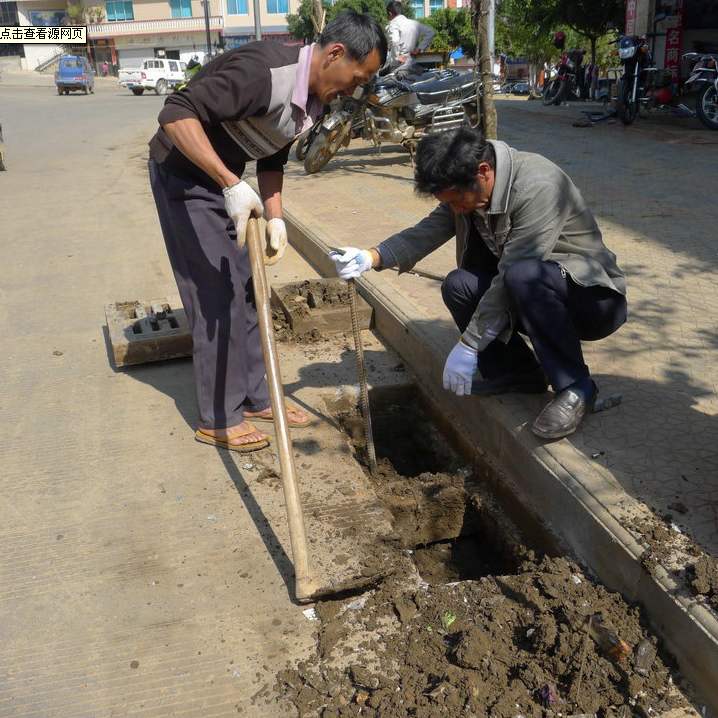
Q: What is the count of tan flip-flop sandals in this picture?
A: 2